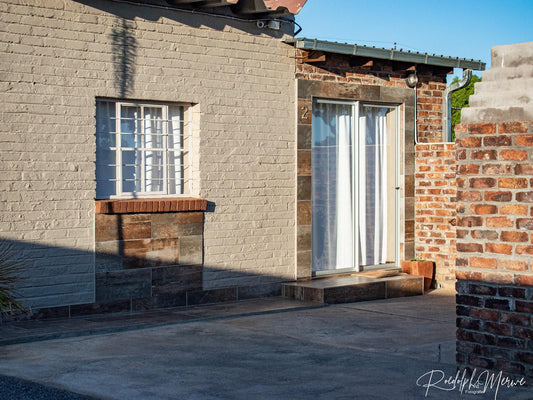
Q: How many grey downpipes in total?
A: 1